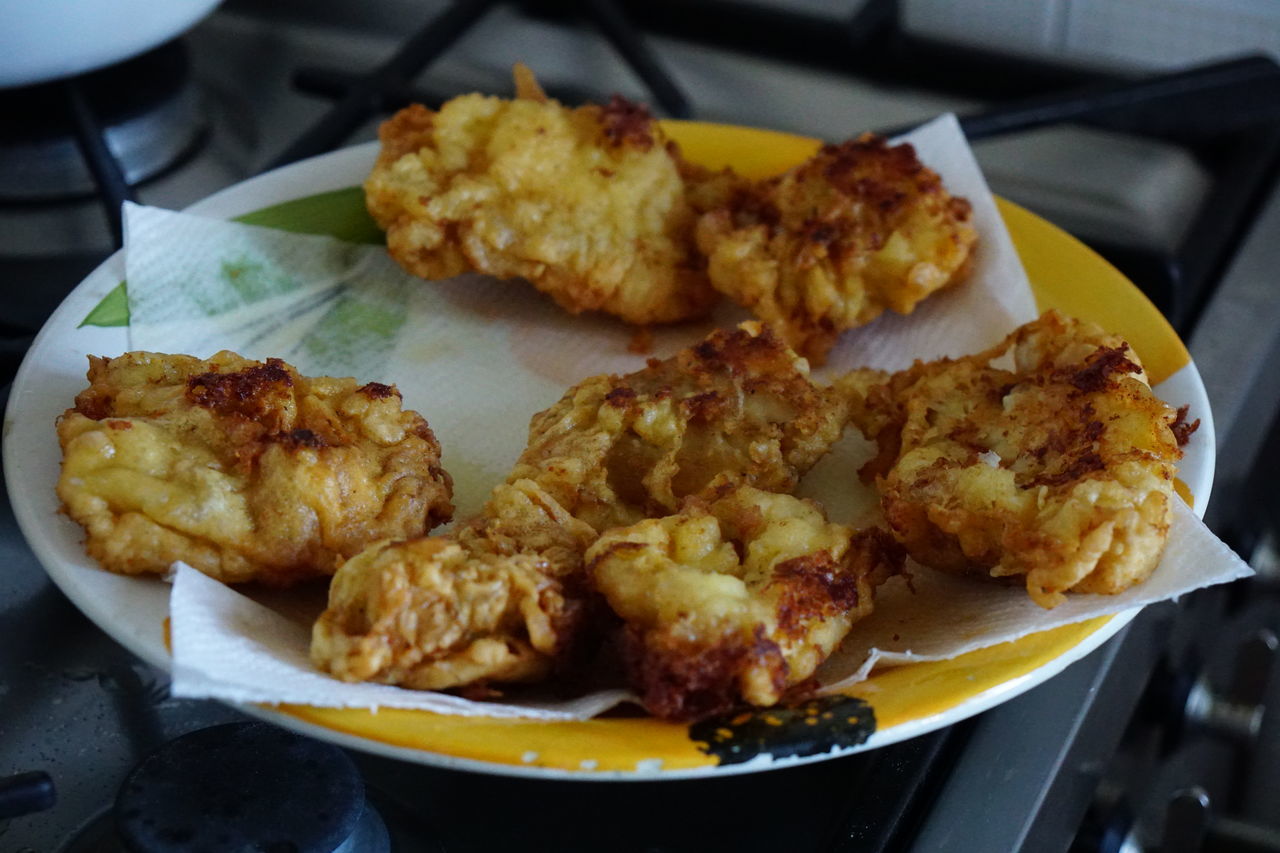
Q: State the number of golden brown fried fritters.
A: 7